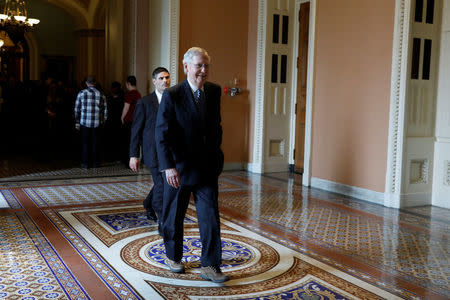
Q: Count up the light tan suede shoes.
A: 2